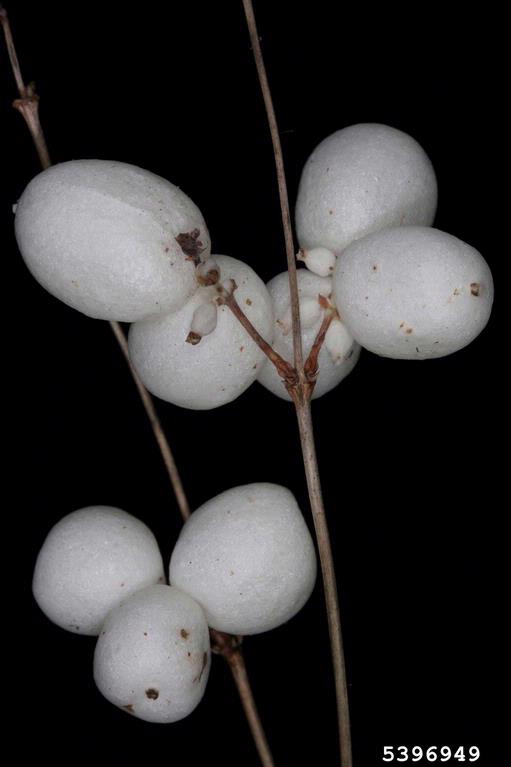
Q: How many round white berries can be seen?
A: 8